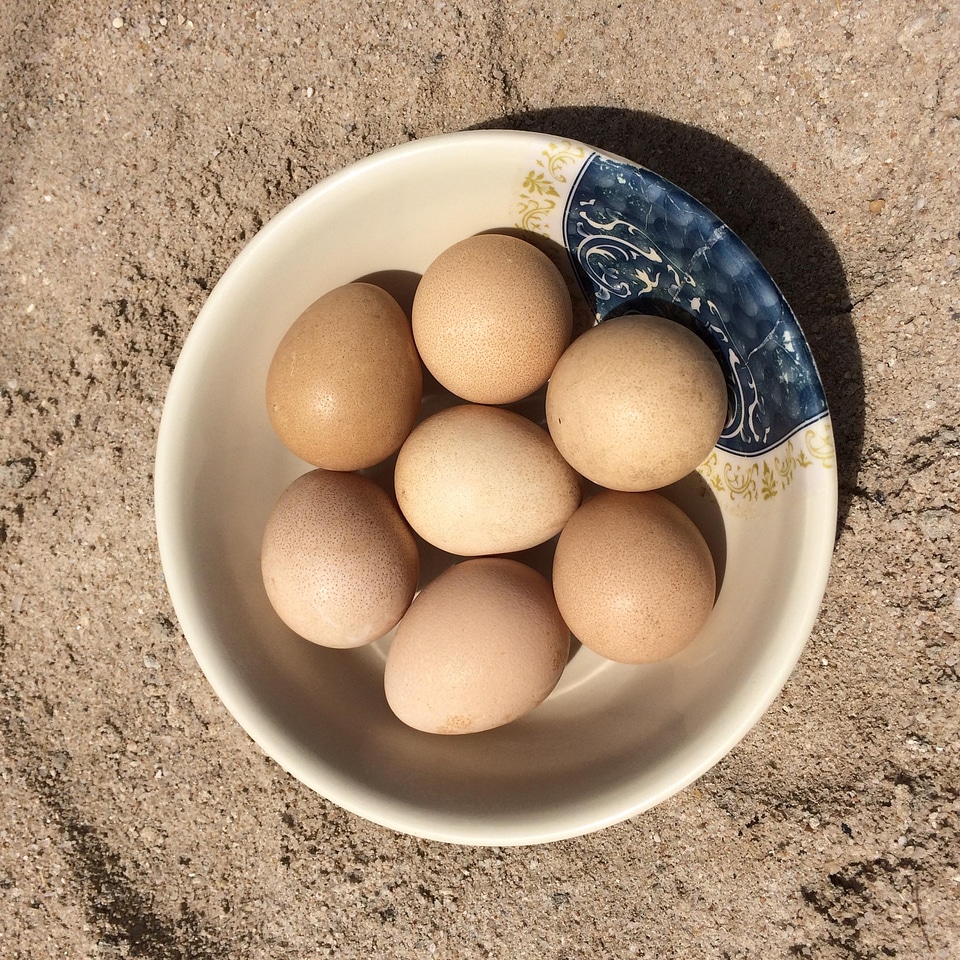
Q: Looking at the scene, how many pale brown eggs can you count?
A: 7